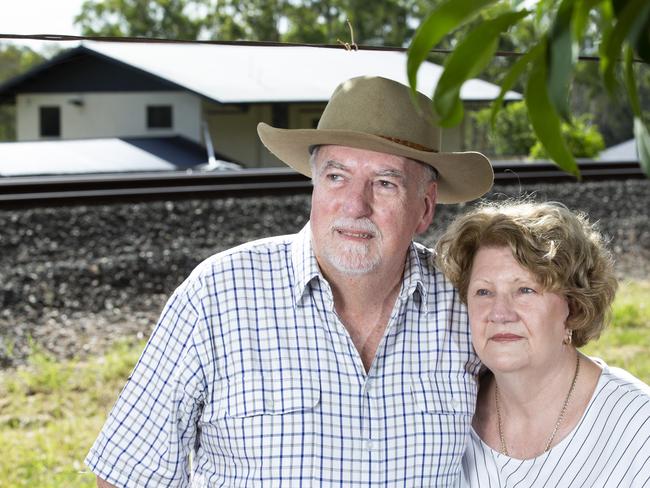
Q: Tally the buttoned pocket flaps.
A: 2